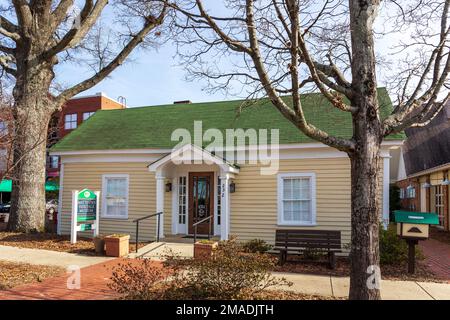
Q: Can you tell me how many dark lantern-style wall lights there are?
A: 2